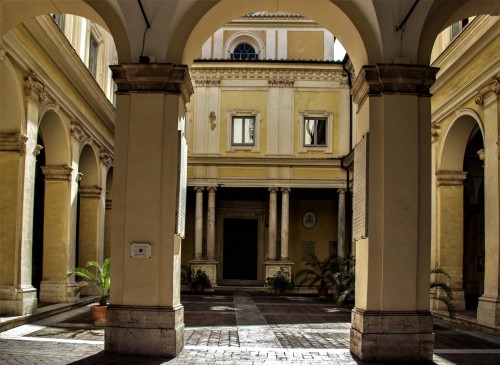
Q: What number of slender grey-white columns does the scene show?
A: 5